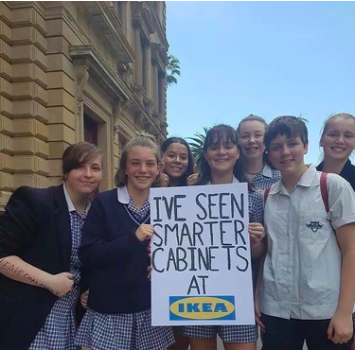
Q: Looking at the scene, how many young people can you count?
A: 7